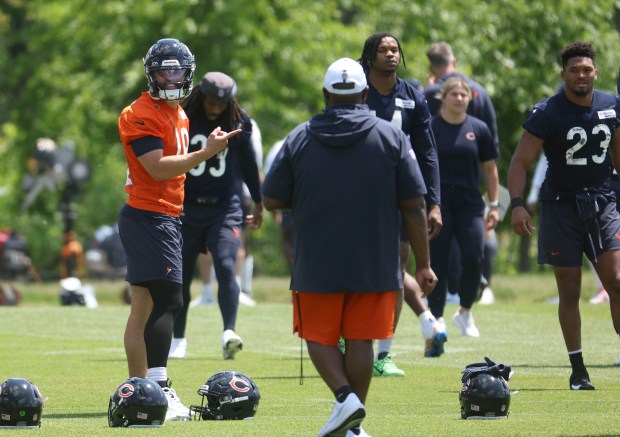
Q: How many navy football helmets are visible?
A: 5